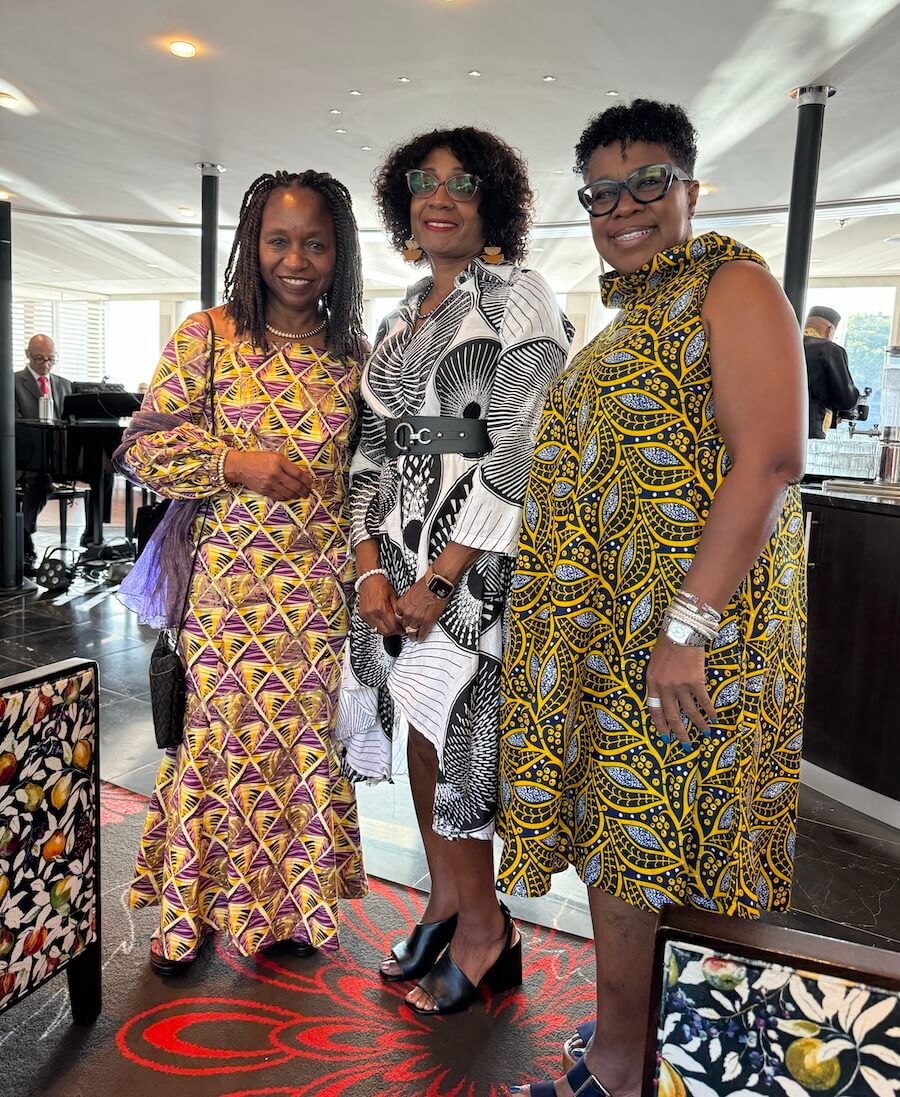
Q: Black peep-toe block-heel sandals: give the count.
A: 2